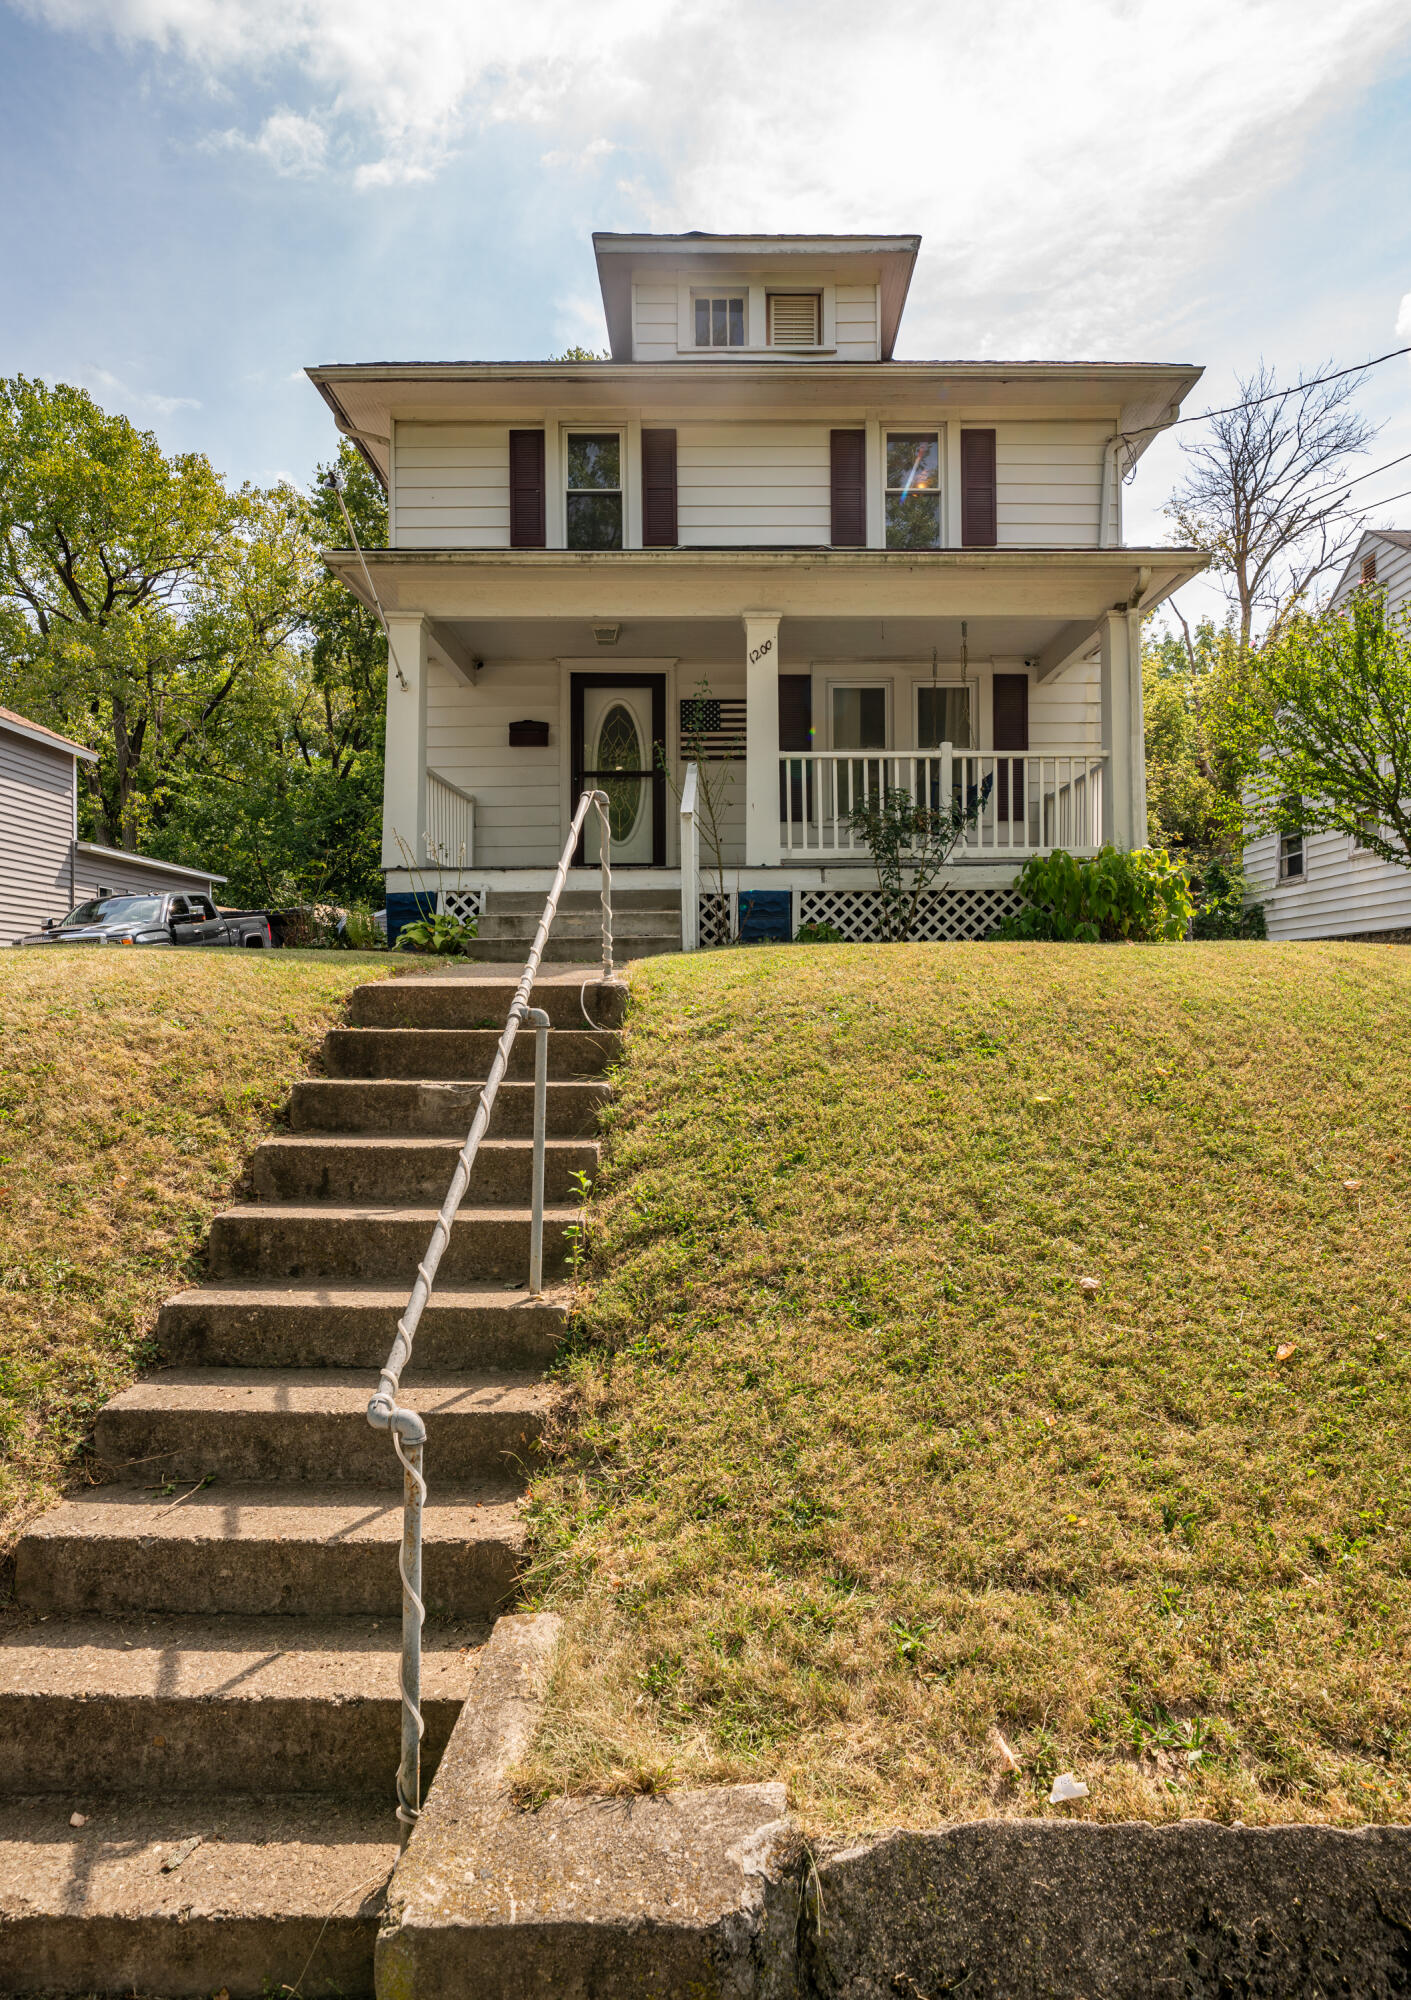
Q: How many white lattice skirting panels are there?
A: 3